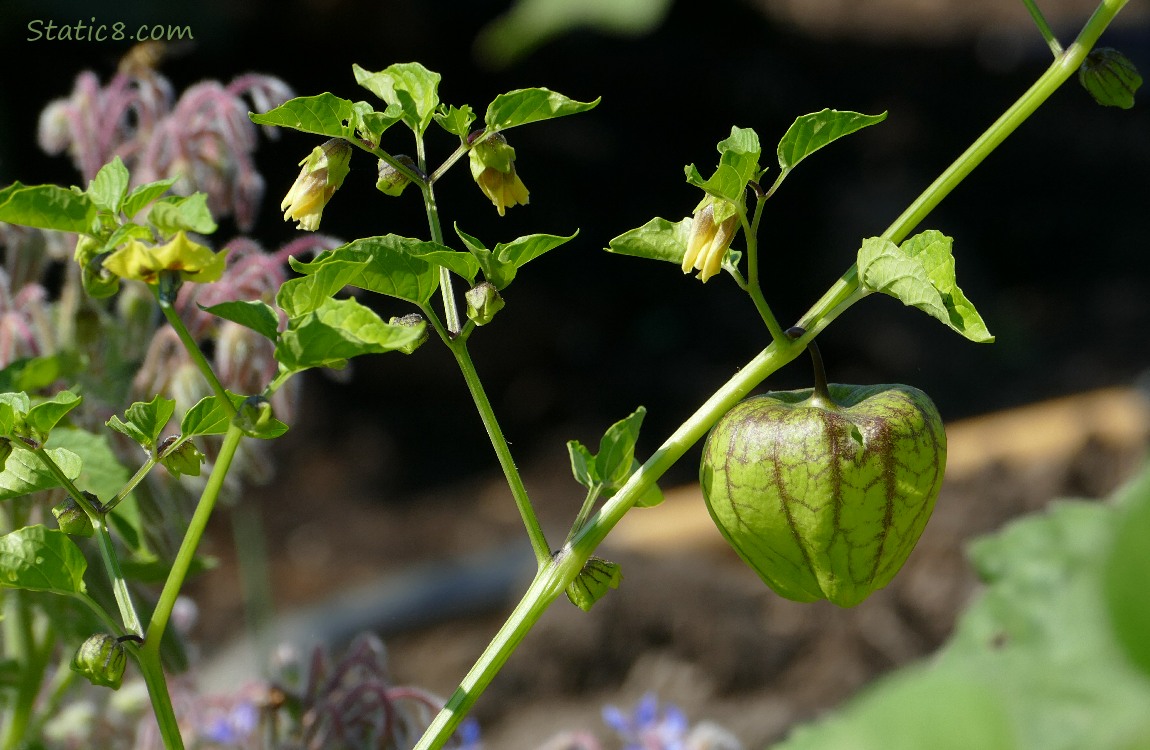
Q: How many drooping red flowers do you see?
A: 0